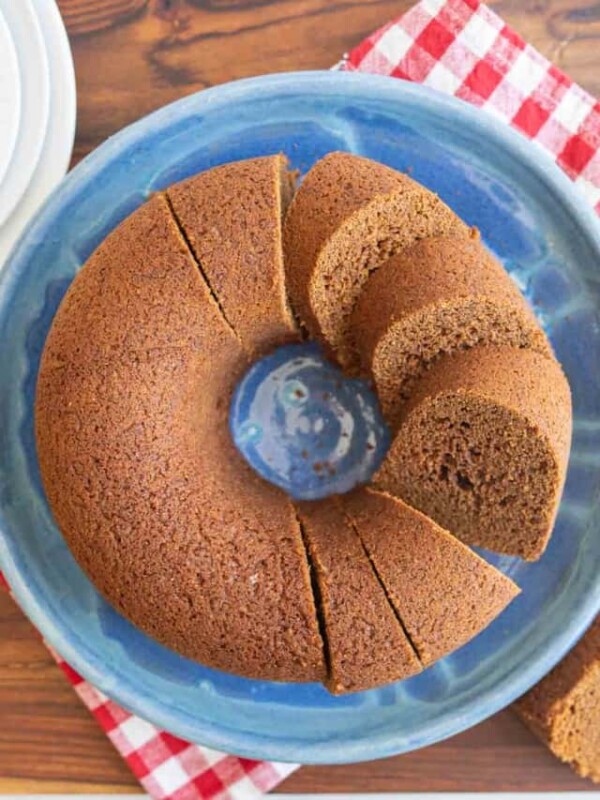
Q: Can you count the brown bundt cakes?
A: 1